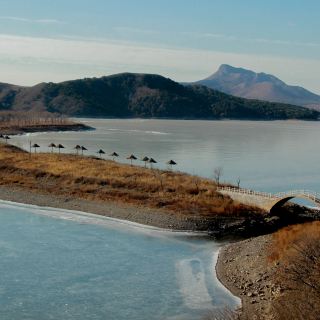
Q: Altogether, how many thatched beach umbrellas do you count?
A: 13